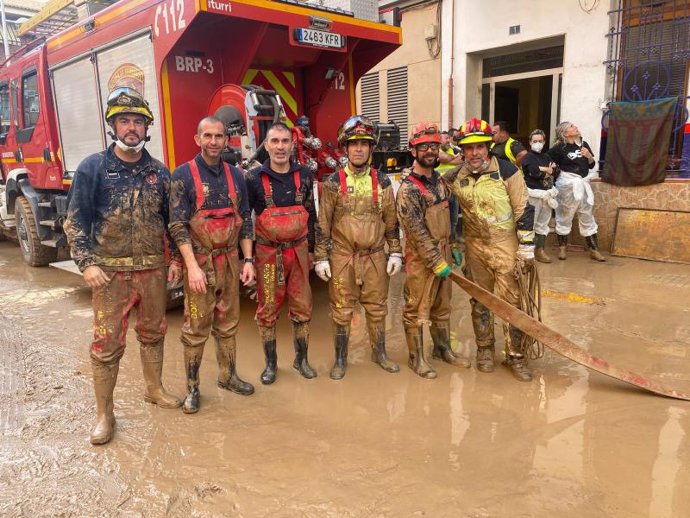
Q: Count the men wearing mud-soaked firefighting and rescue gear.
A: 6